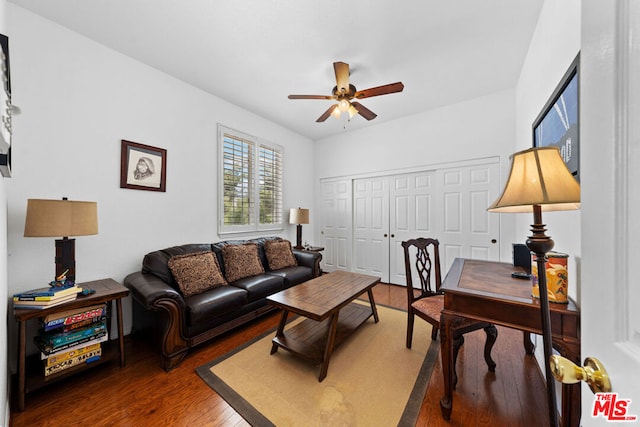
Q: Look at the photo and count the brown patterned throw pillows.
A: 3